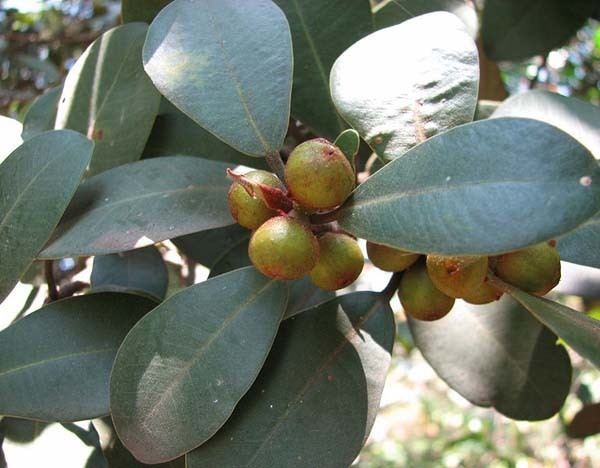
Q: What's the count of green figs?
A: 9